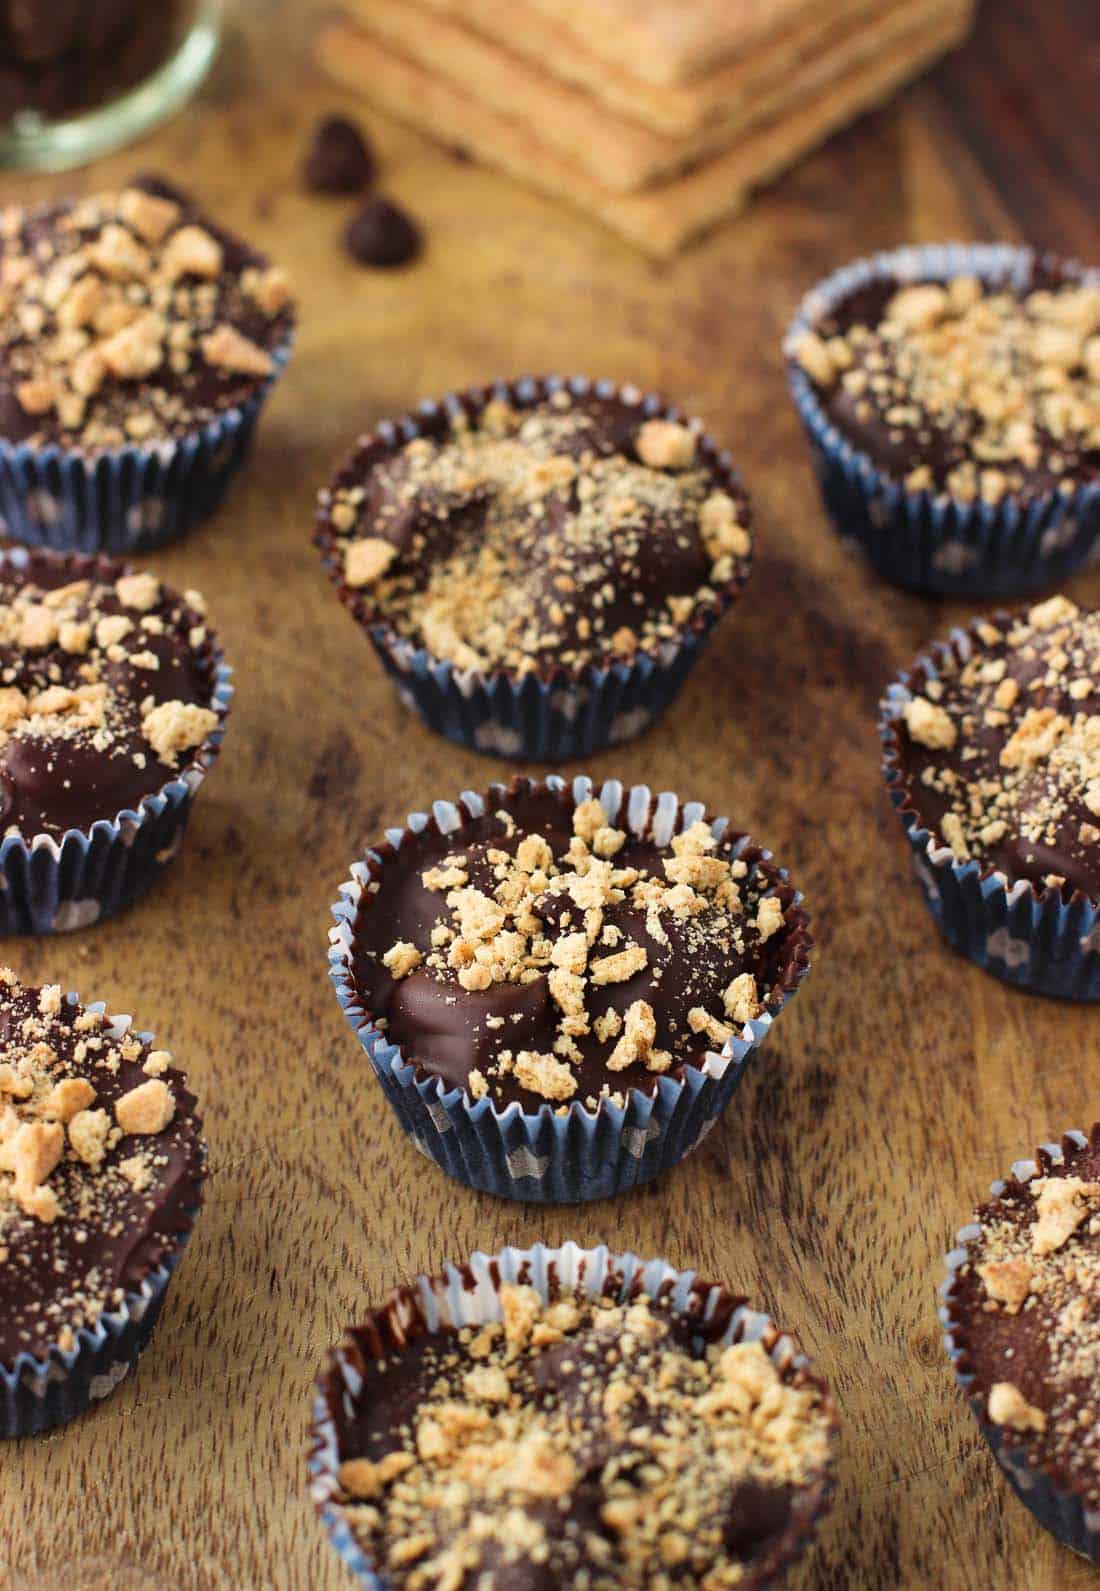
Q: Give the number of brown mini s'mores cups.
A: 9